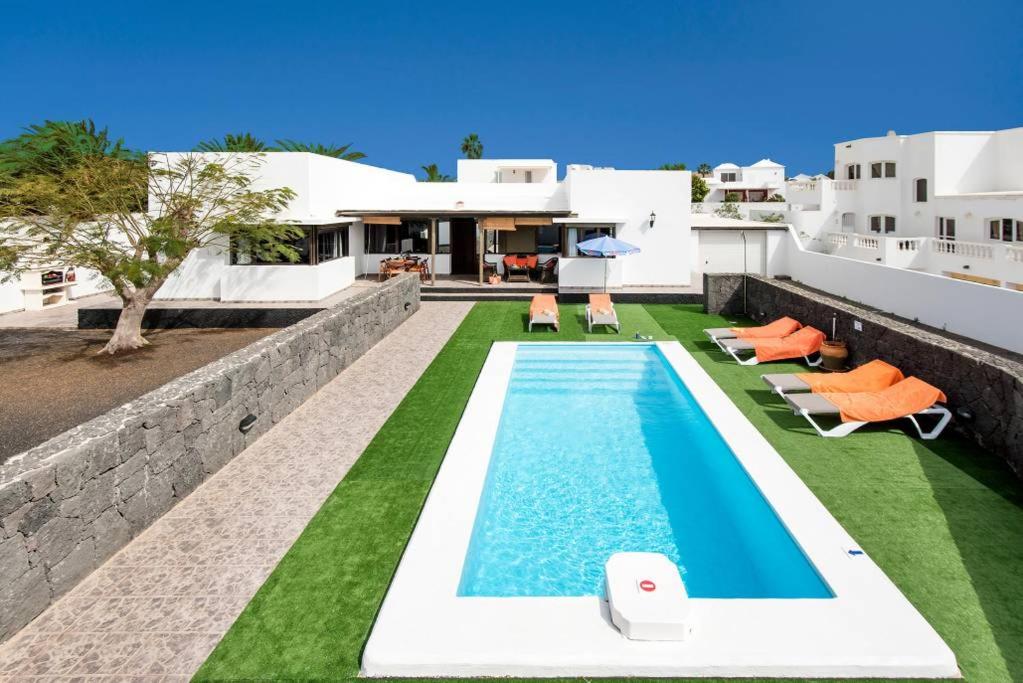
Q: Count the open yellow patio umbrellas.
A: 0